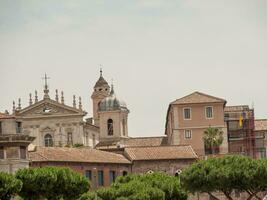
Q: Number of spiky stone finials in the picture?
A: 8